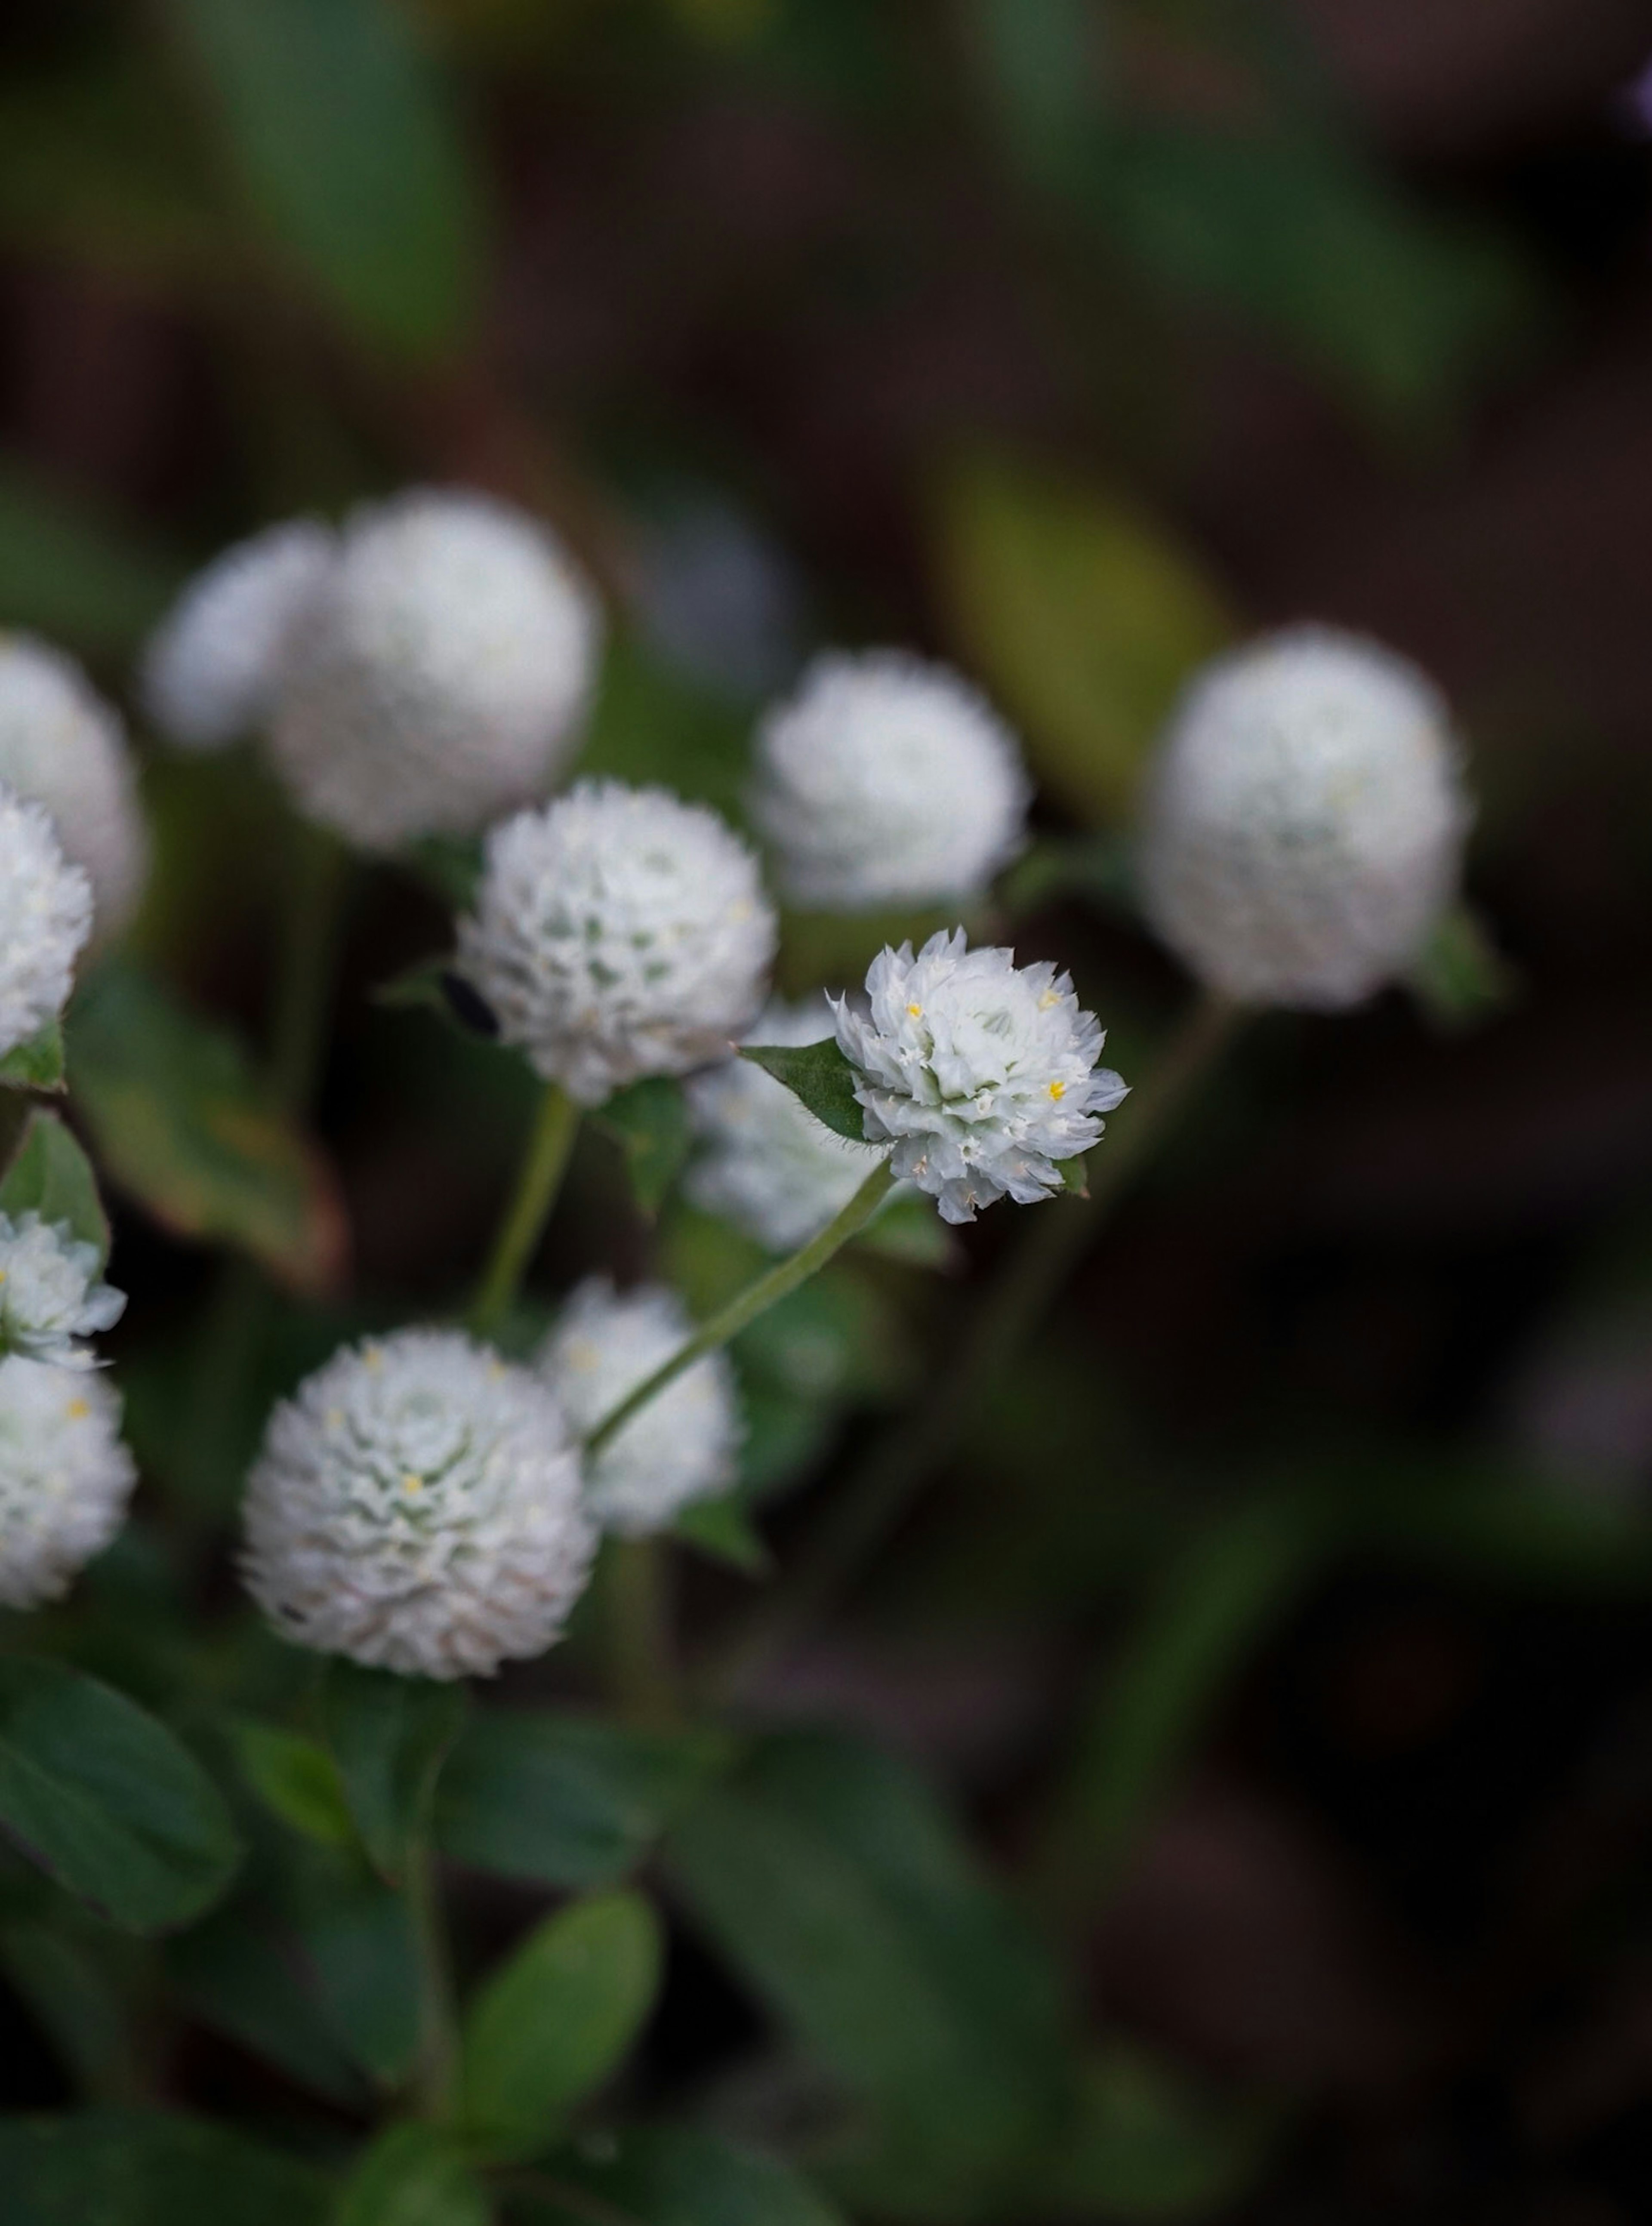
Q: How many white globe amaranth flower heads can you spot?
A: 13